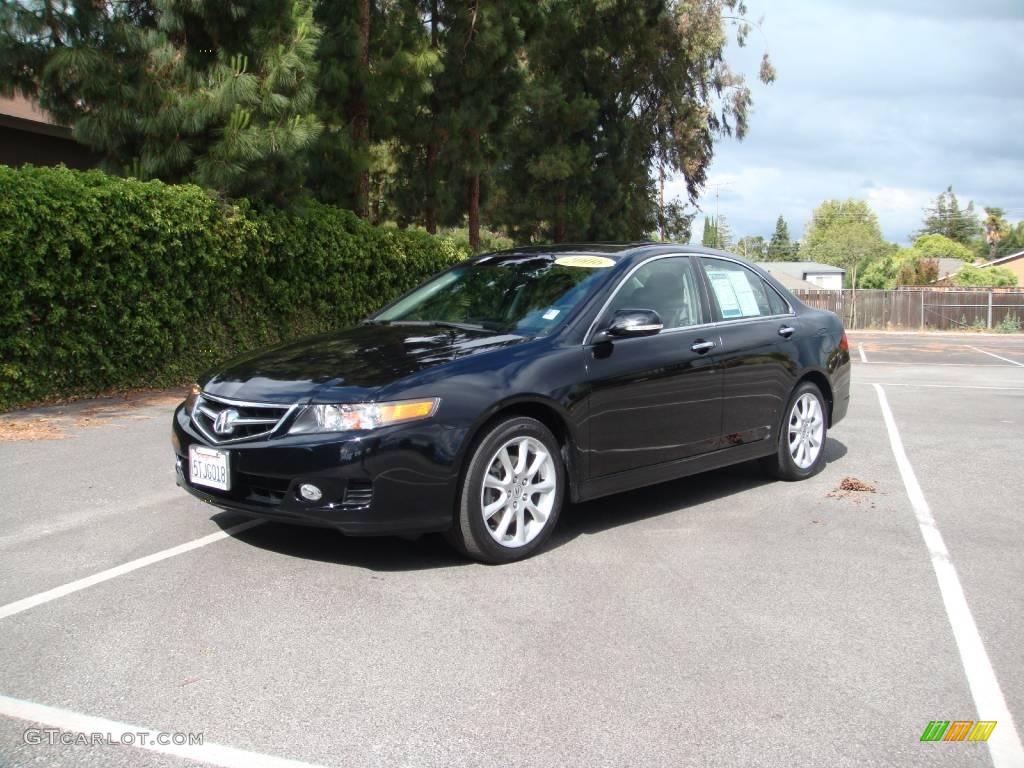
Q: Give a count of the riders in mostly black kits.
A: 0